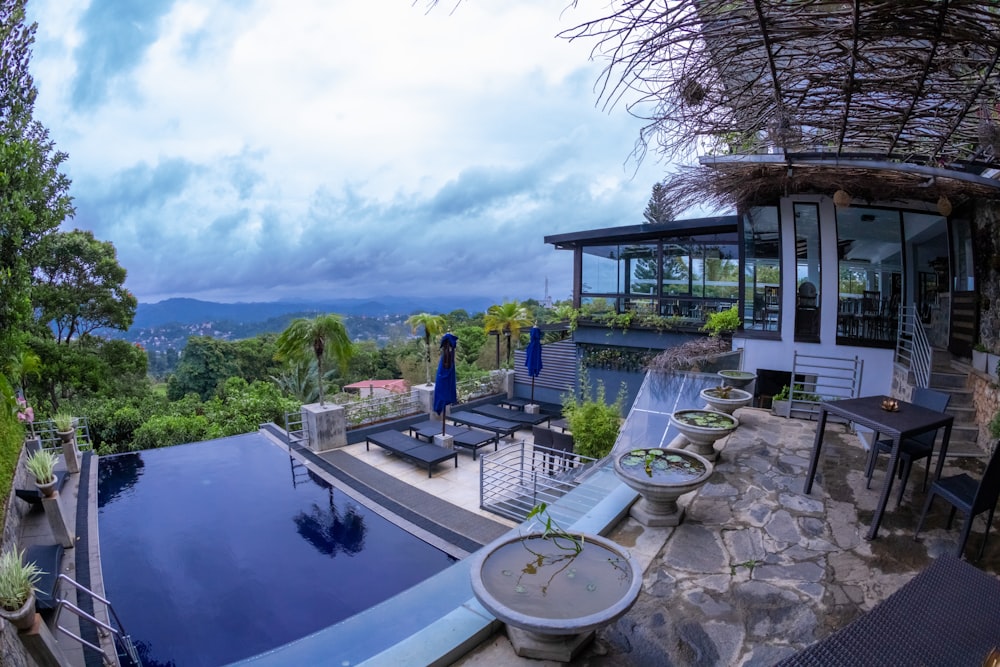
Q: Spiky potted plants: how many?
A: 3